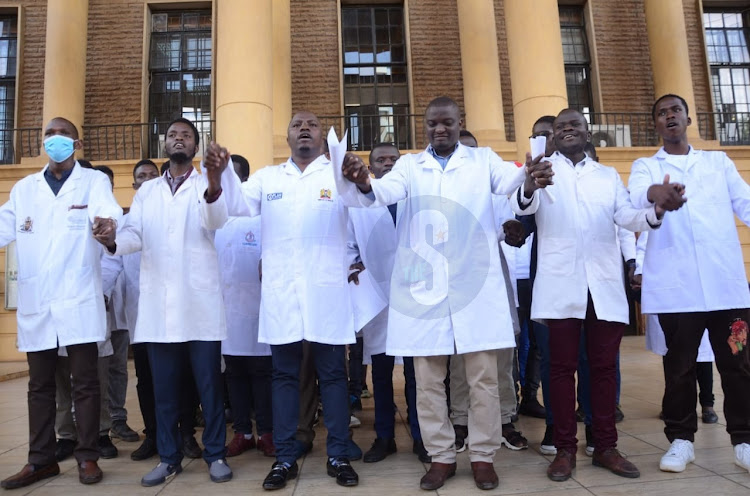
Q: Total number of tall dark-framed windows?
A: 5